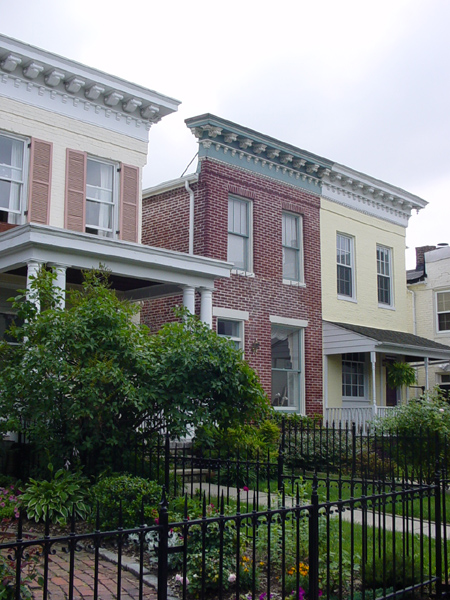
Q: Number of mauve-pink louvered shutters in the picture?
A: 3